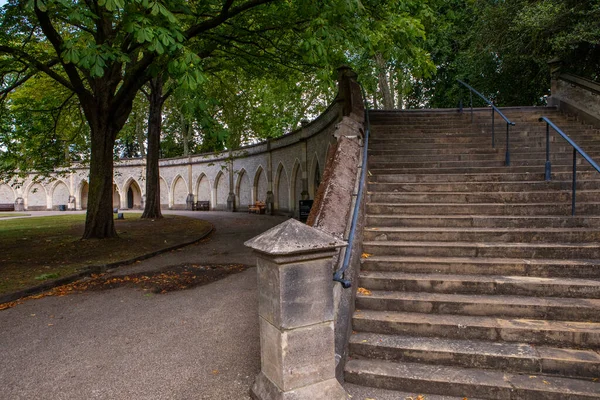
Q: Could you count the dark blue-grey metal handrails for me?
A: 3